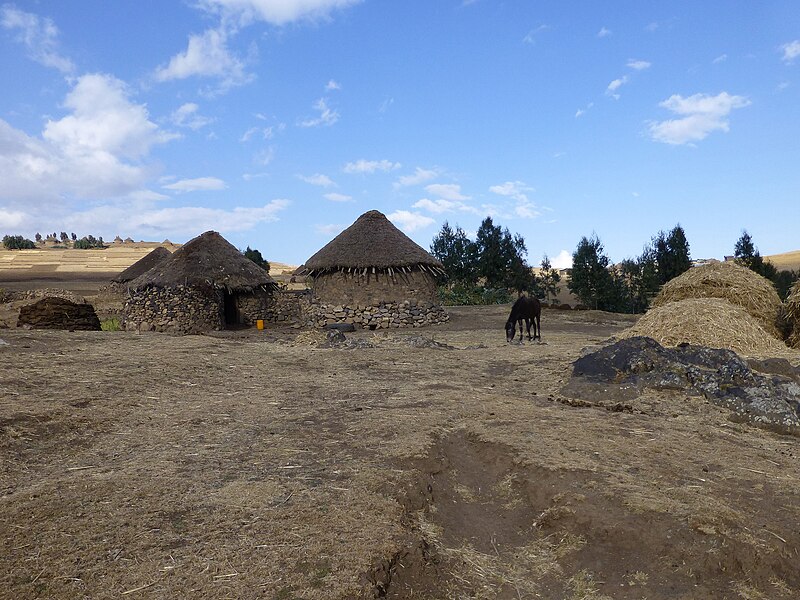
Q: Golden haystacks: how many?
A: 3